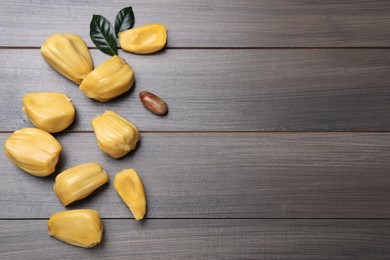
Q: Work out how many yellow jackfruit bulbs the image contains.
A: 9